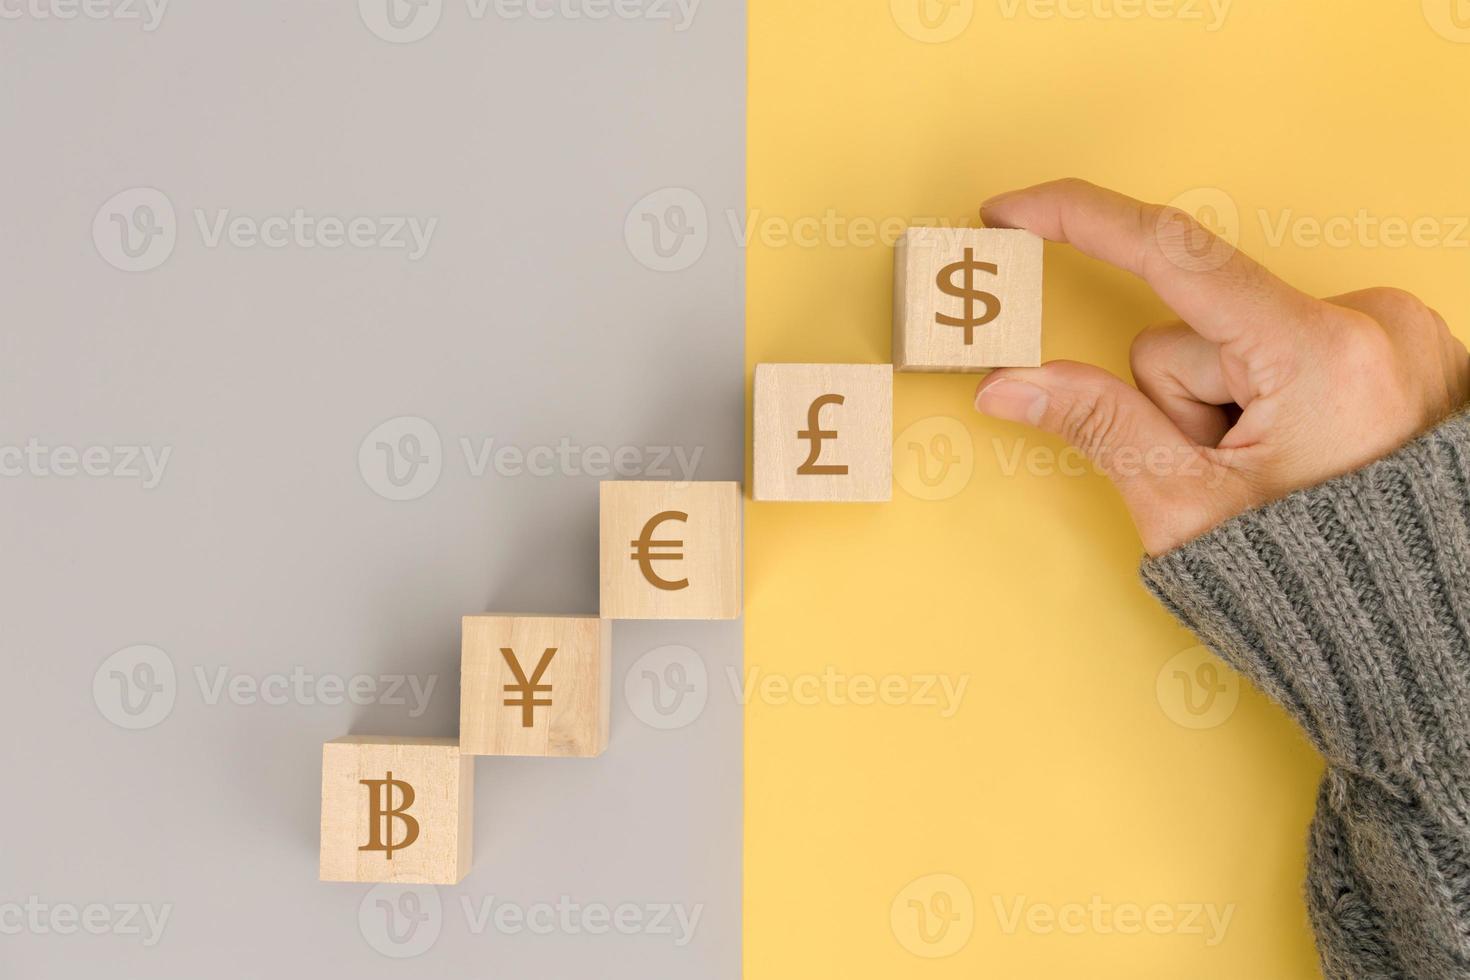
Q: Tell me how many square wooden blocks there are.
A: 5